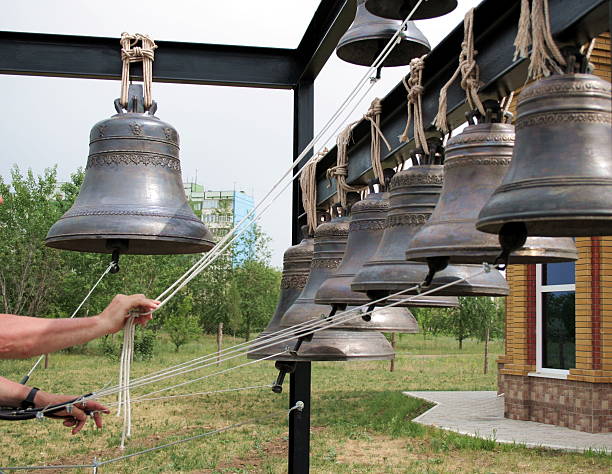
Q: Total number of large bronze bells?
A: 9